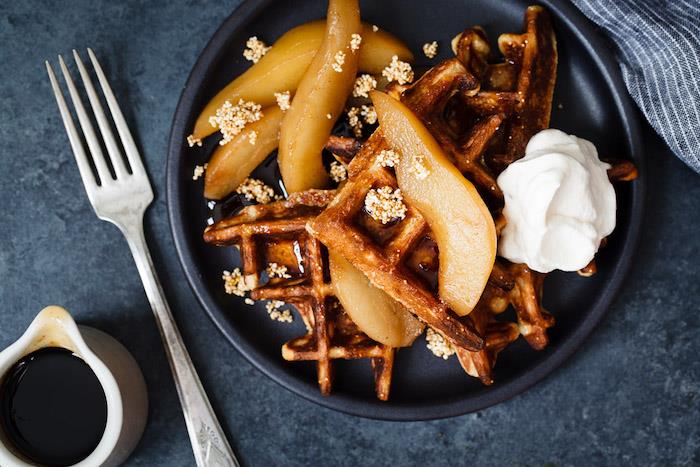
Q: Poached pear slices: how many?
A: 5